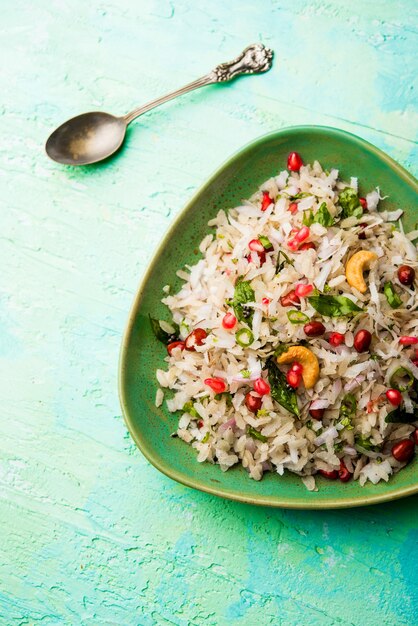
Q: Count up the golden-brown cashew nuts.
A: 2